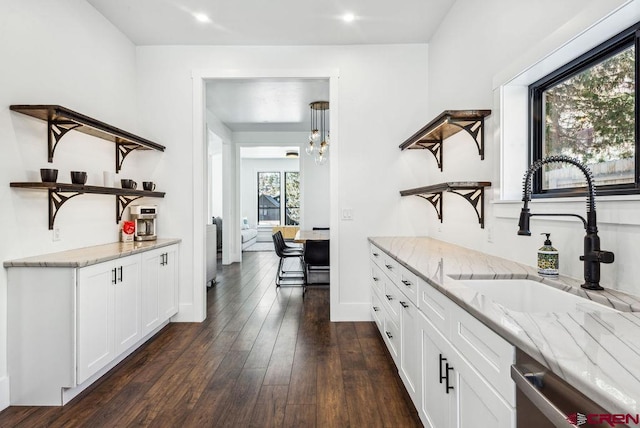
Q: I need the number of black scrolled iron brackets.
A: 8